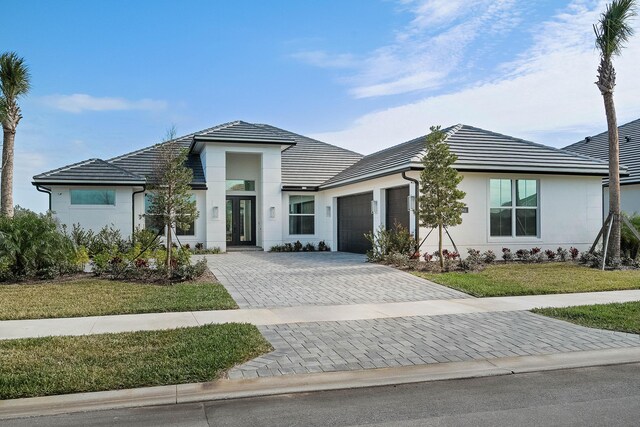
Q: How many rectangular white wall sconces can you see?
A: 5